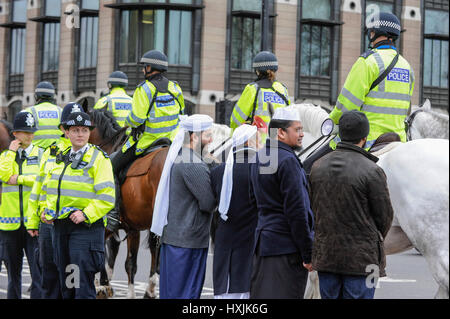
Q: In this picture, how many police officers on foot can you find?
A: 3